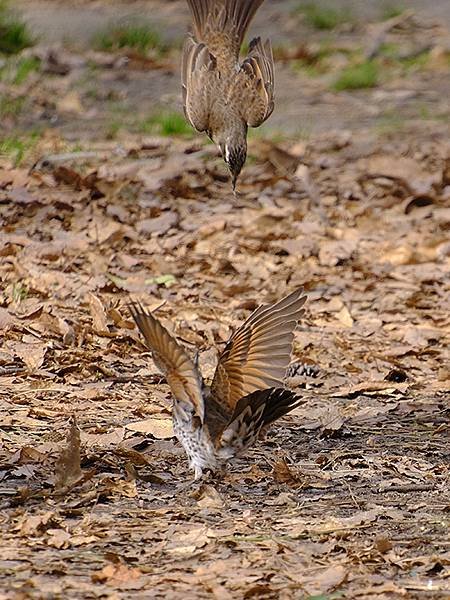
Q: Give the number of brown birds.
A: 2